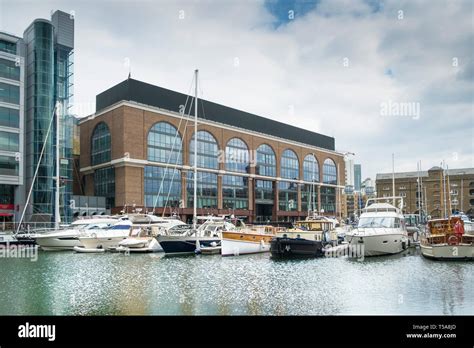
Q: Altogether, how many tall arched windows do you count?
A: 8